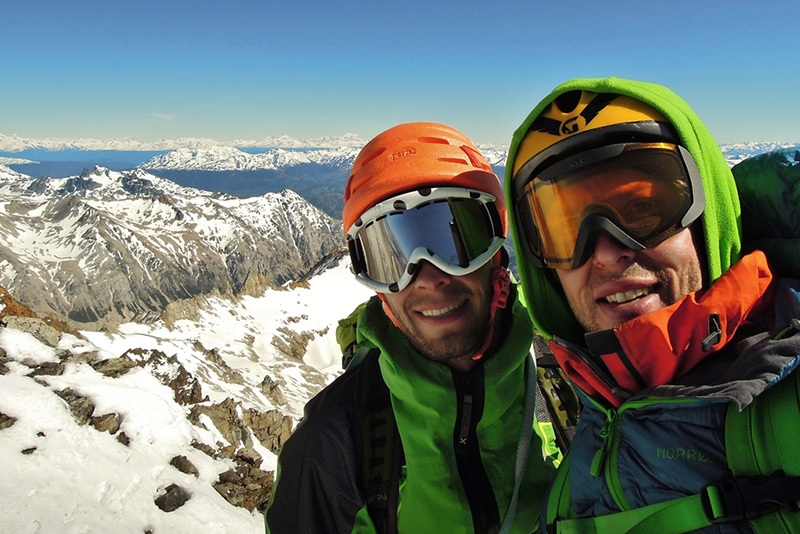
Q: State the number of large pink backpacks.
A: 0